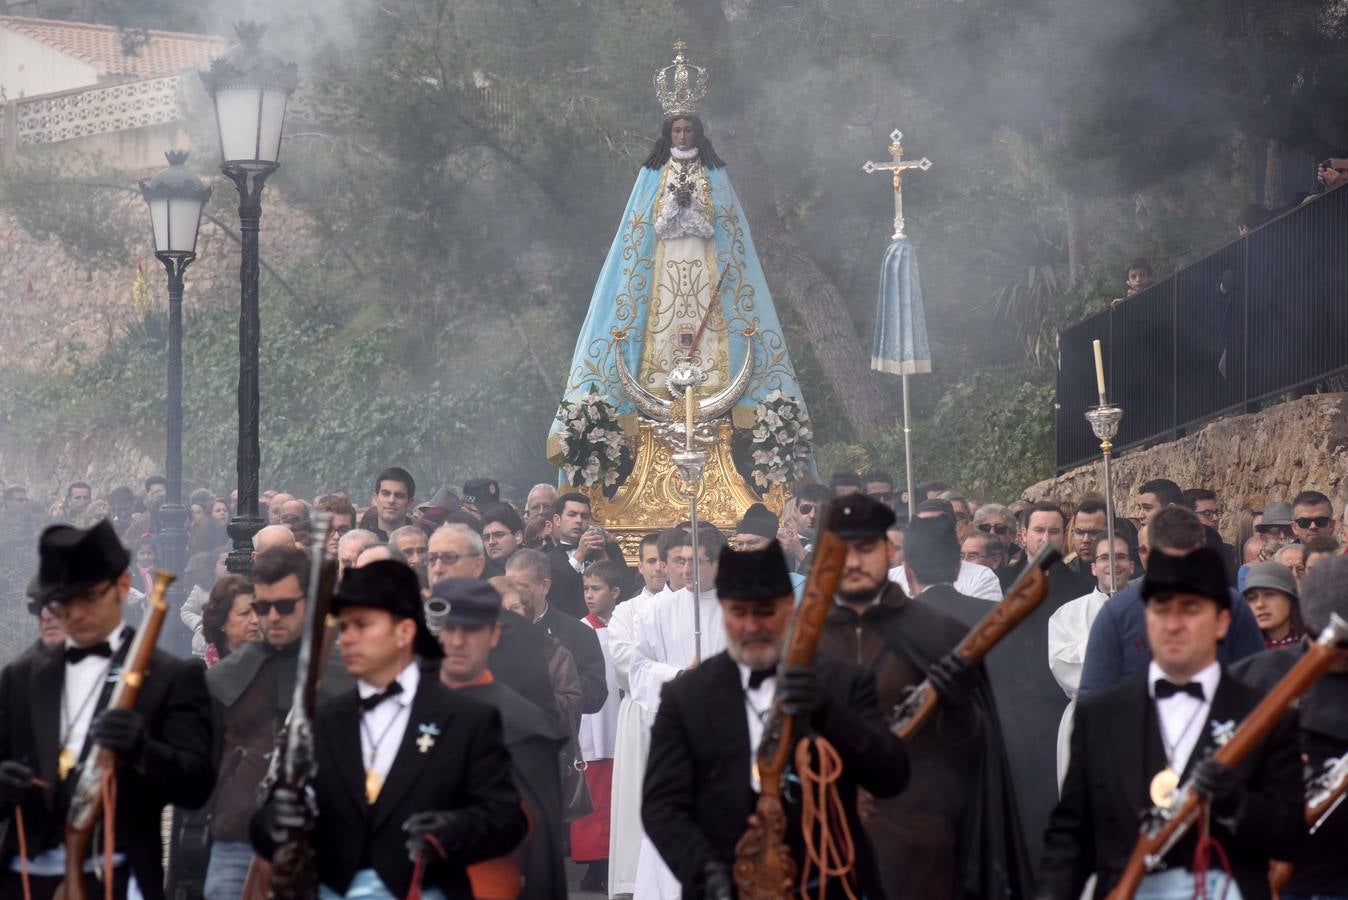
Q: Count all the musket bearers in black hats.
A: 5